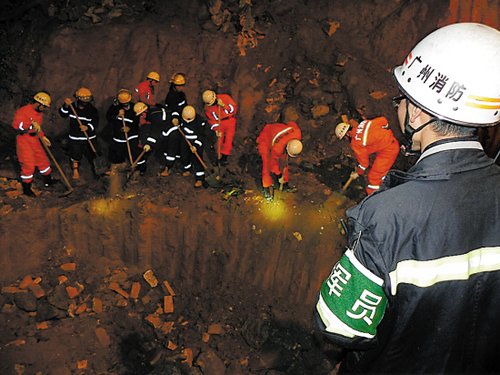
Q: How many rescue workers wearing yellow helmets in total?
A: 10